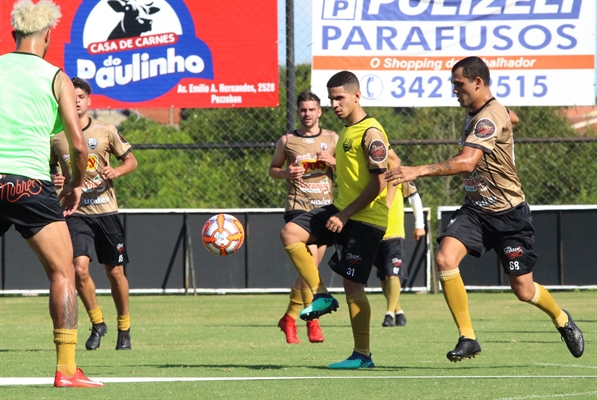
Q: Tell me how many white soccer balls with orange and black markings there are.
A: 1